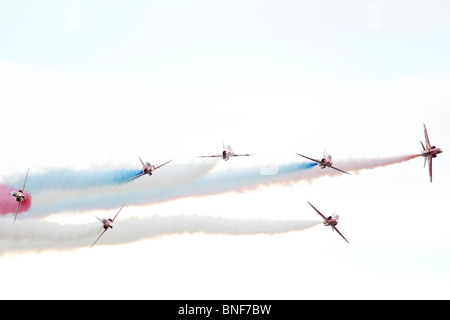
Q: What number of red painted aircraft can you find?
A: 7